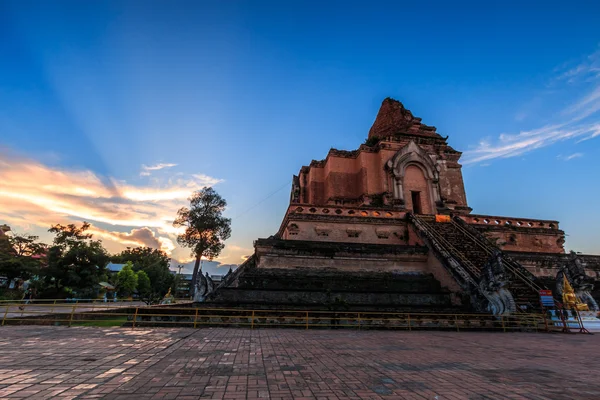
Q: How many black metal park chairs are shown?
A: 0